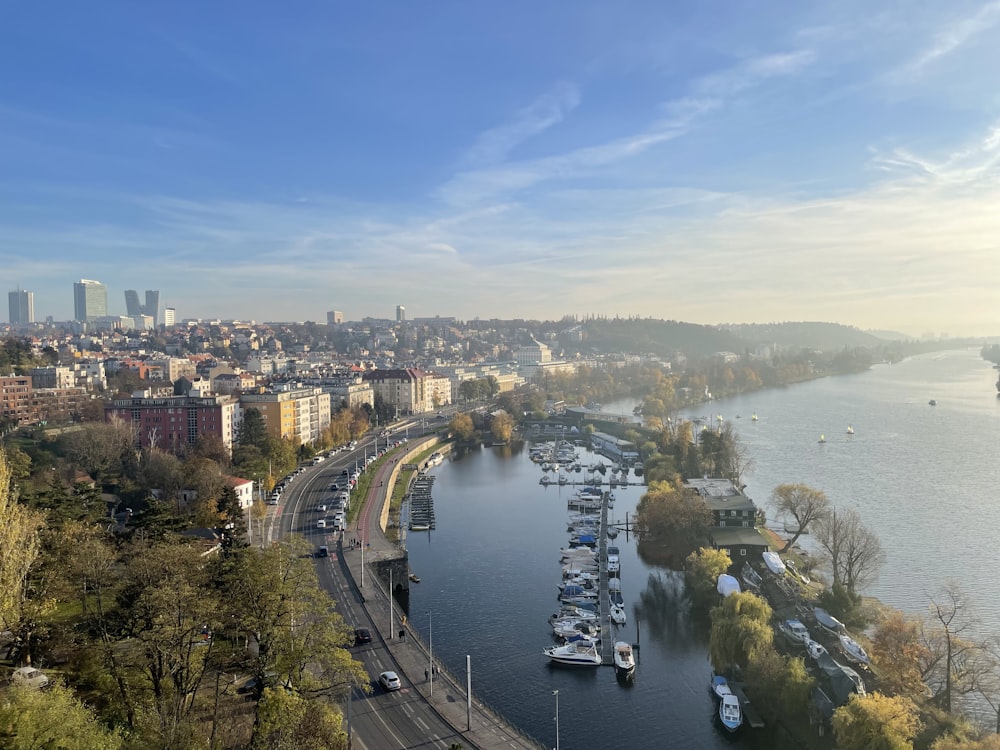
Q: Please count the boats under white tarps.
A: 2